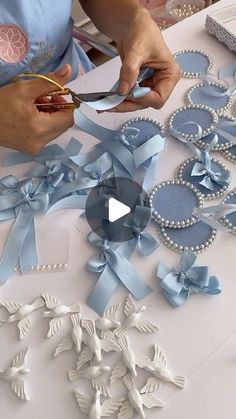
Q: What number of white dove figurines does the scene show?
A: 12